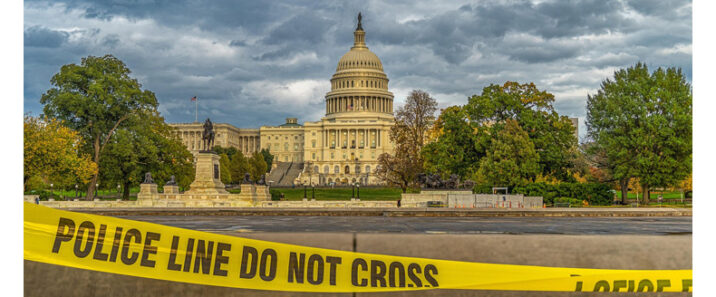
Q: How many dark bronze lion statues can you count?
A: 4